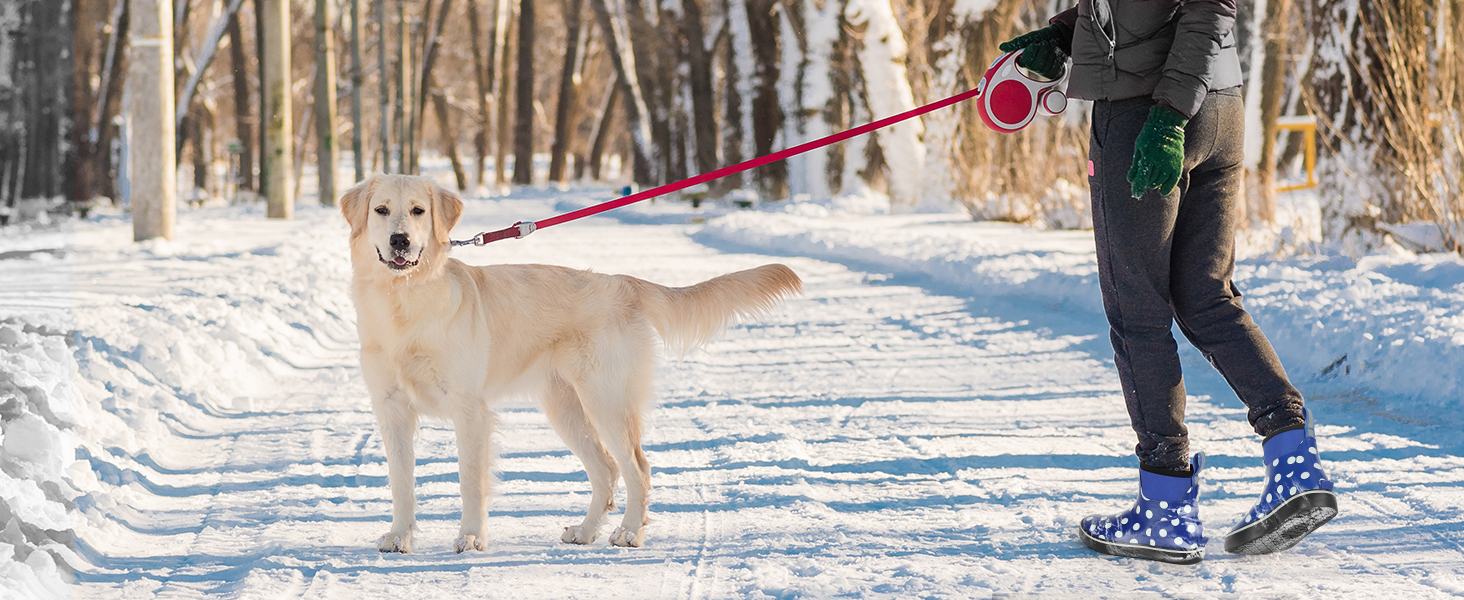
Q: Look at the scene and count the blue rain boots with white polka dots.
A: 2